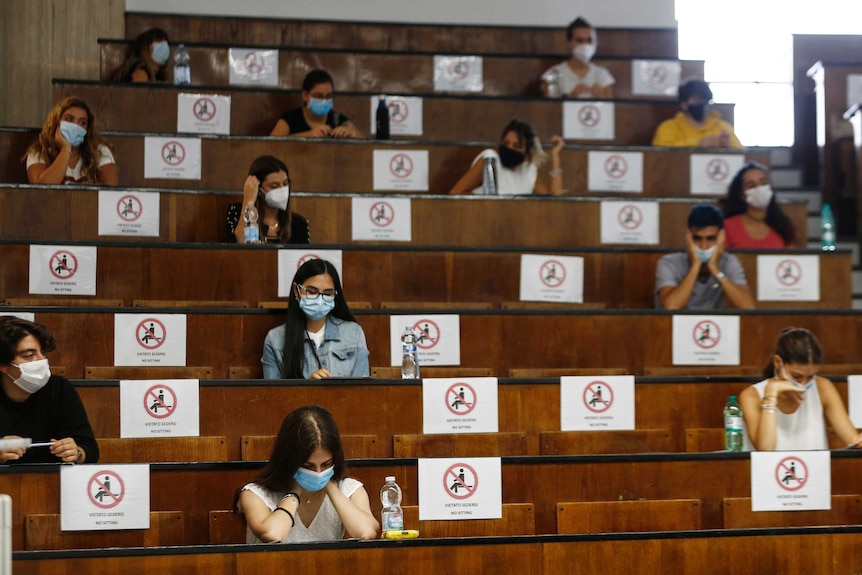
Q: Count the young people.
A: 13